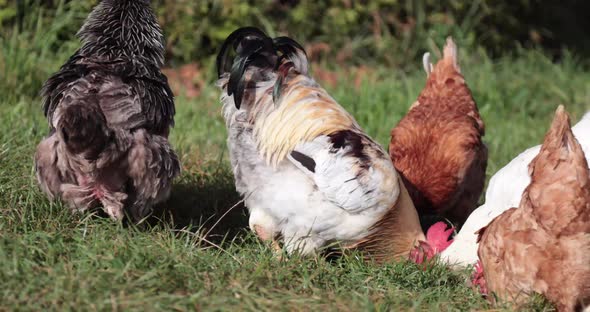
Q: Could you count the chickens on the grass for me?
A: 5